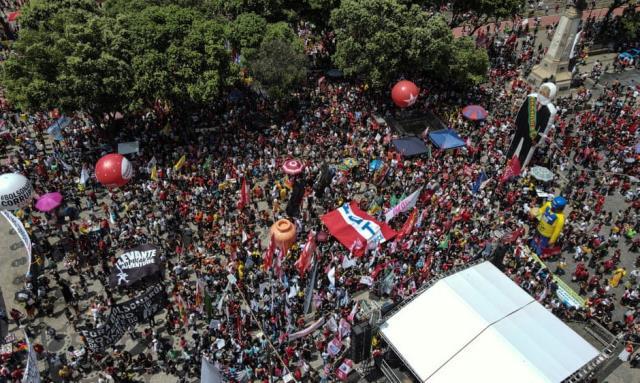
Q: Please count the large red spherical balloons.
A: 2